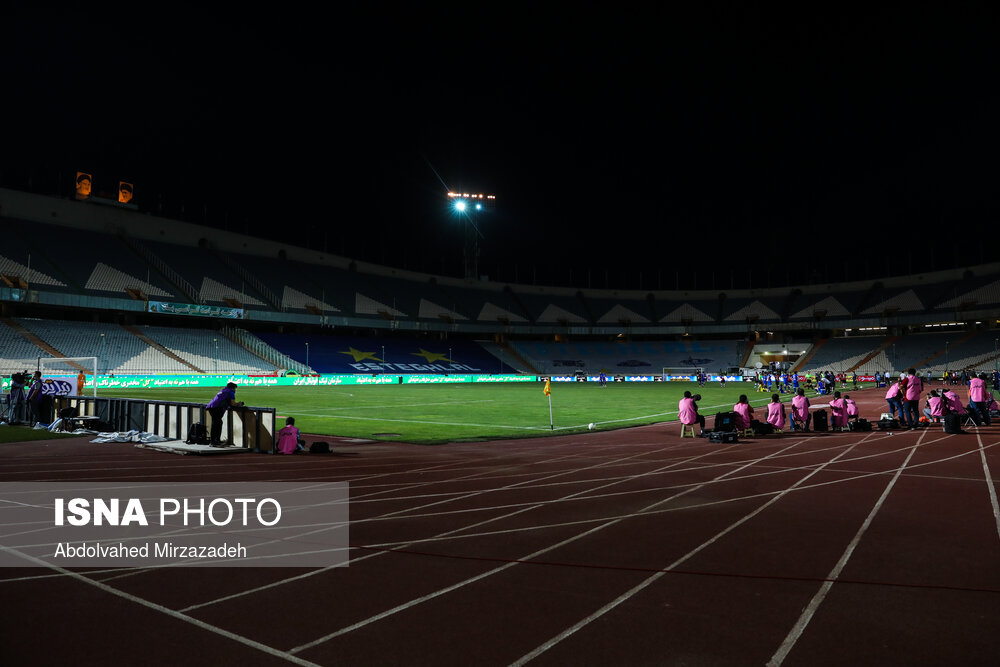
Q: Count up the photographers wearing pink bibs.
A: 13